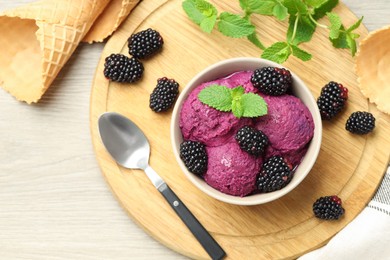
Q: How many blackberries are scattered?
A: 6